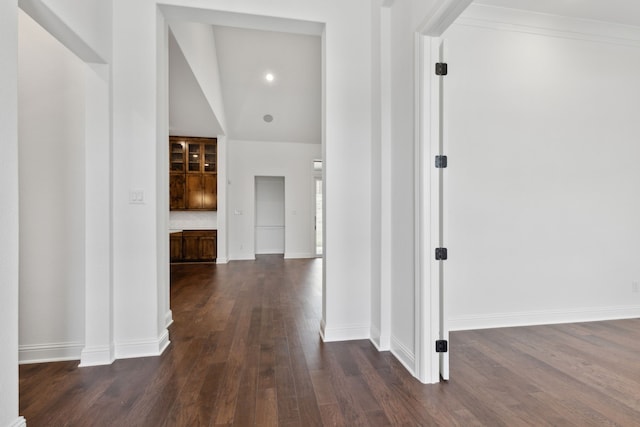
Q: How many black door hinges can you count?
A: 4